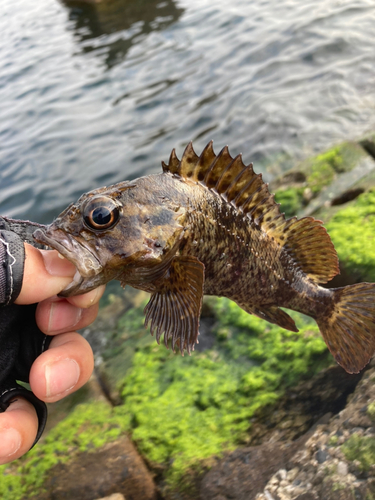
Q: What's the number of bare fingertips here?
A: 5